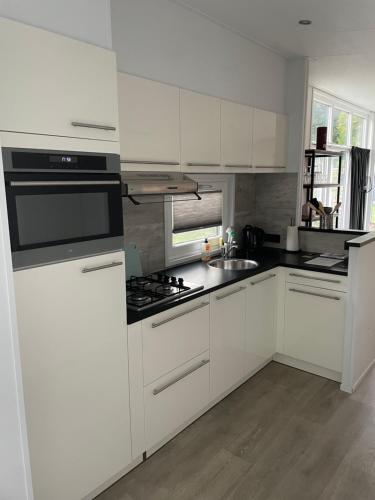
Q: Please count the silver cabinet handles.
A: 12